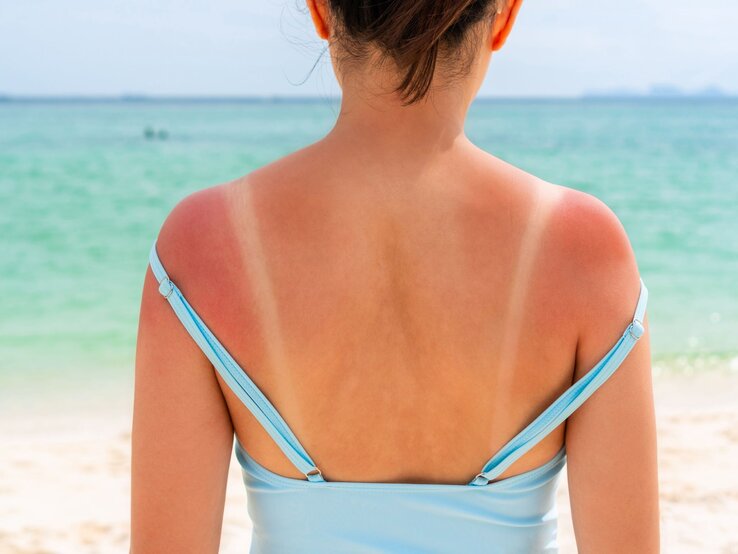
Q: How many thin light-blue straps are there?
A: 2